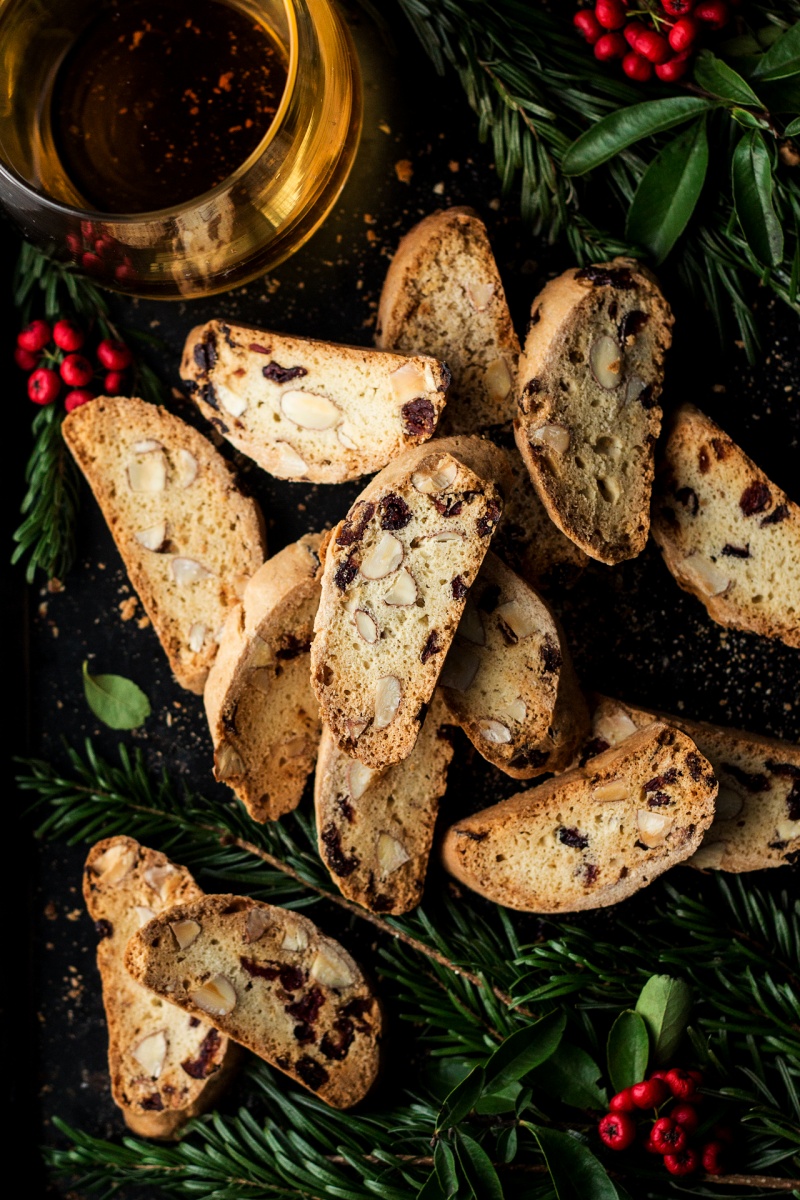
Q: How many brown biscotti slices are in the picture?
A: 14